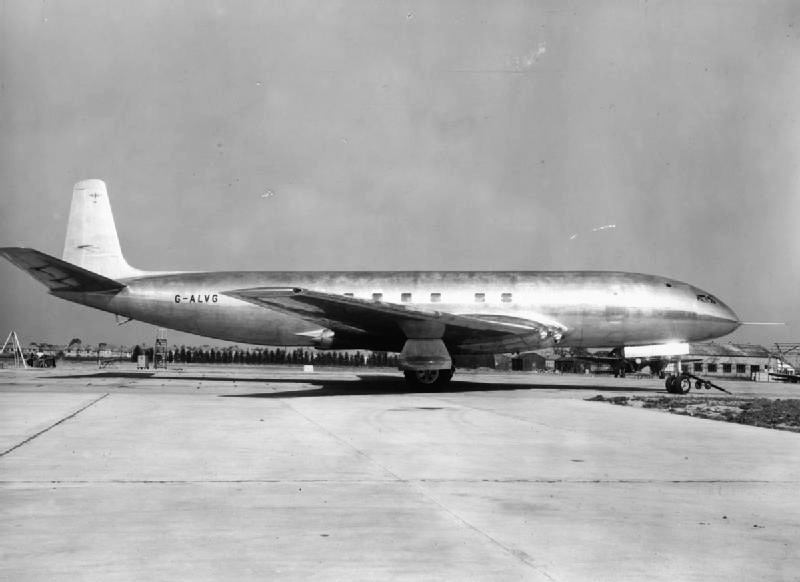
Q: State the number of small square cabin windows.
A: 6